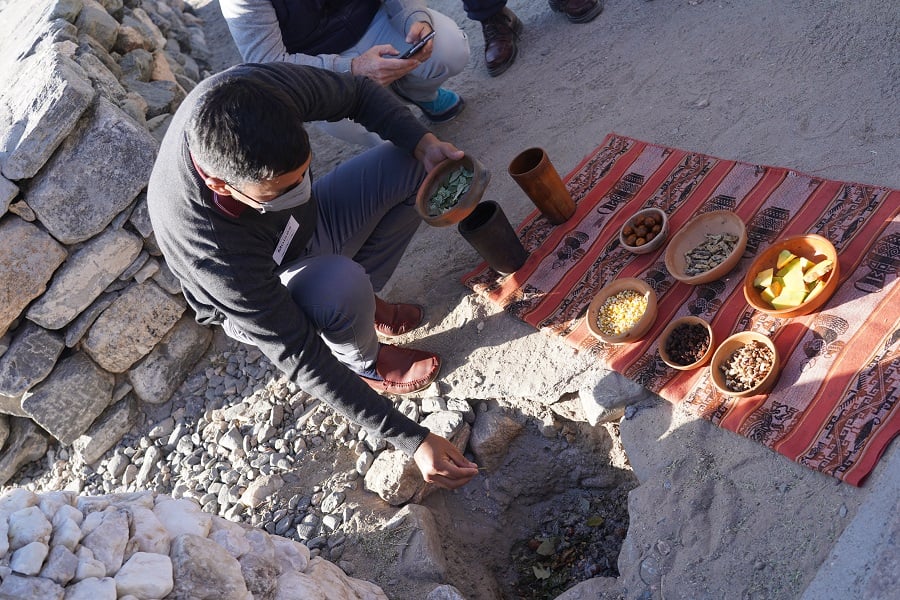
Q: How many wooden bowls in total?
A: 7